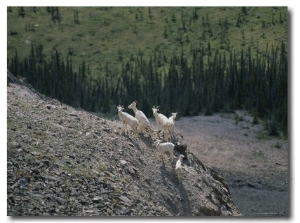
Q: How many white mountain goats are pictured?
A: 6